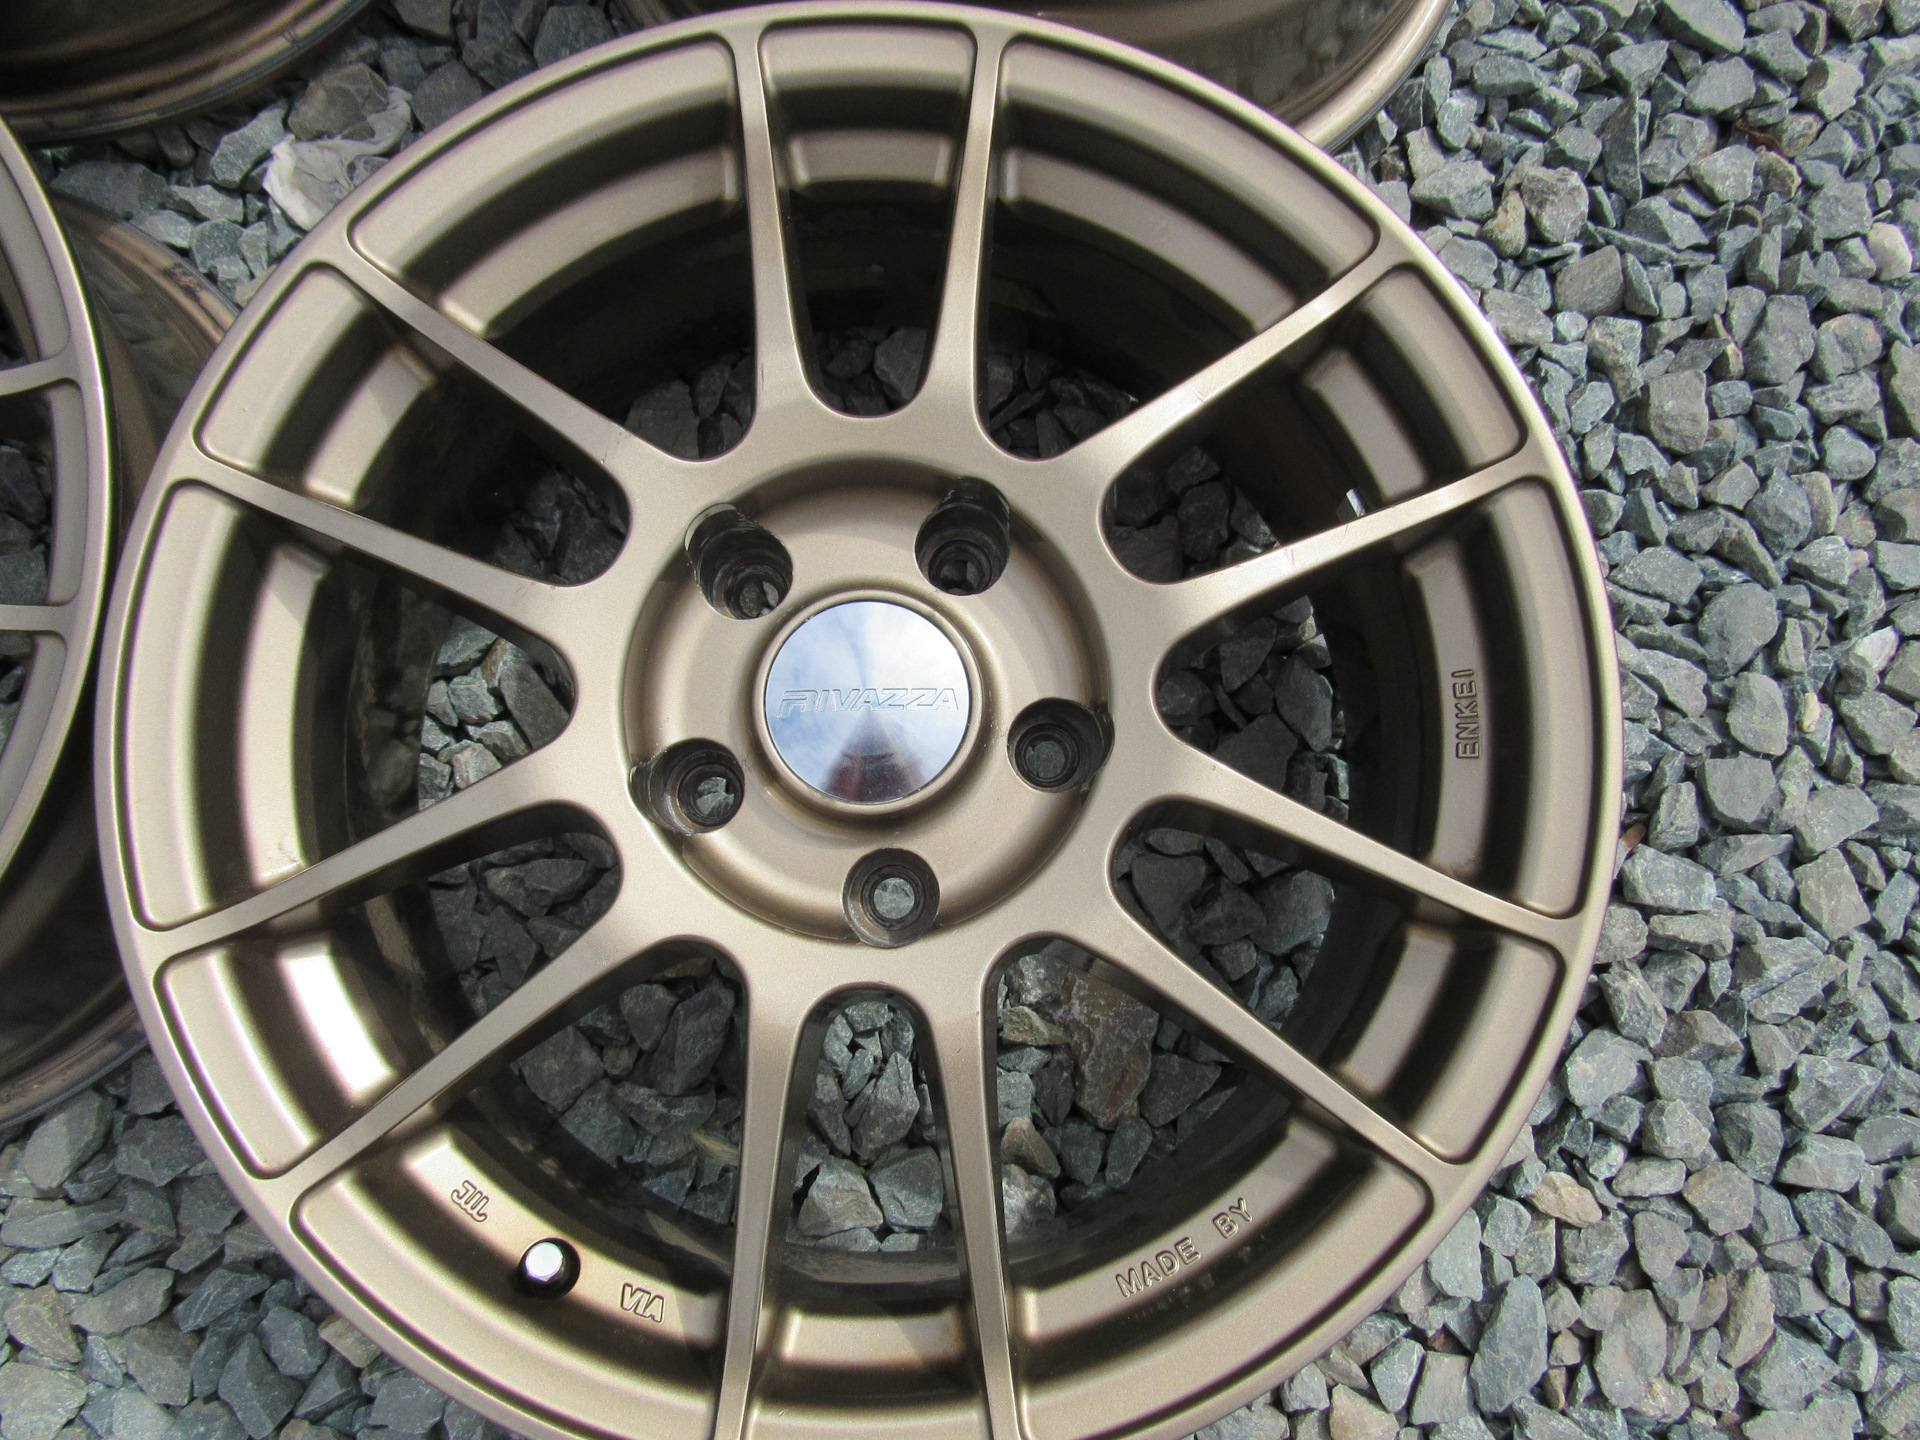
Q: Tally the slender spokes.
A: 12